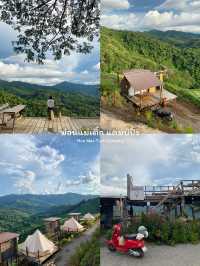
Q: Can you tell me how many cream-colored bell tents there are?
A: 3